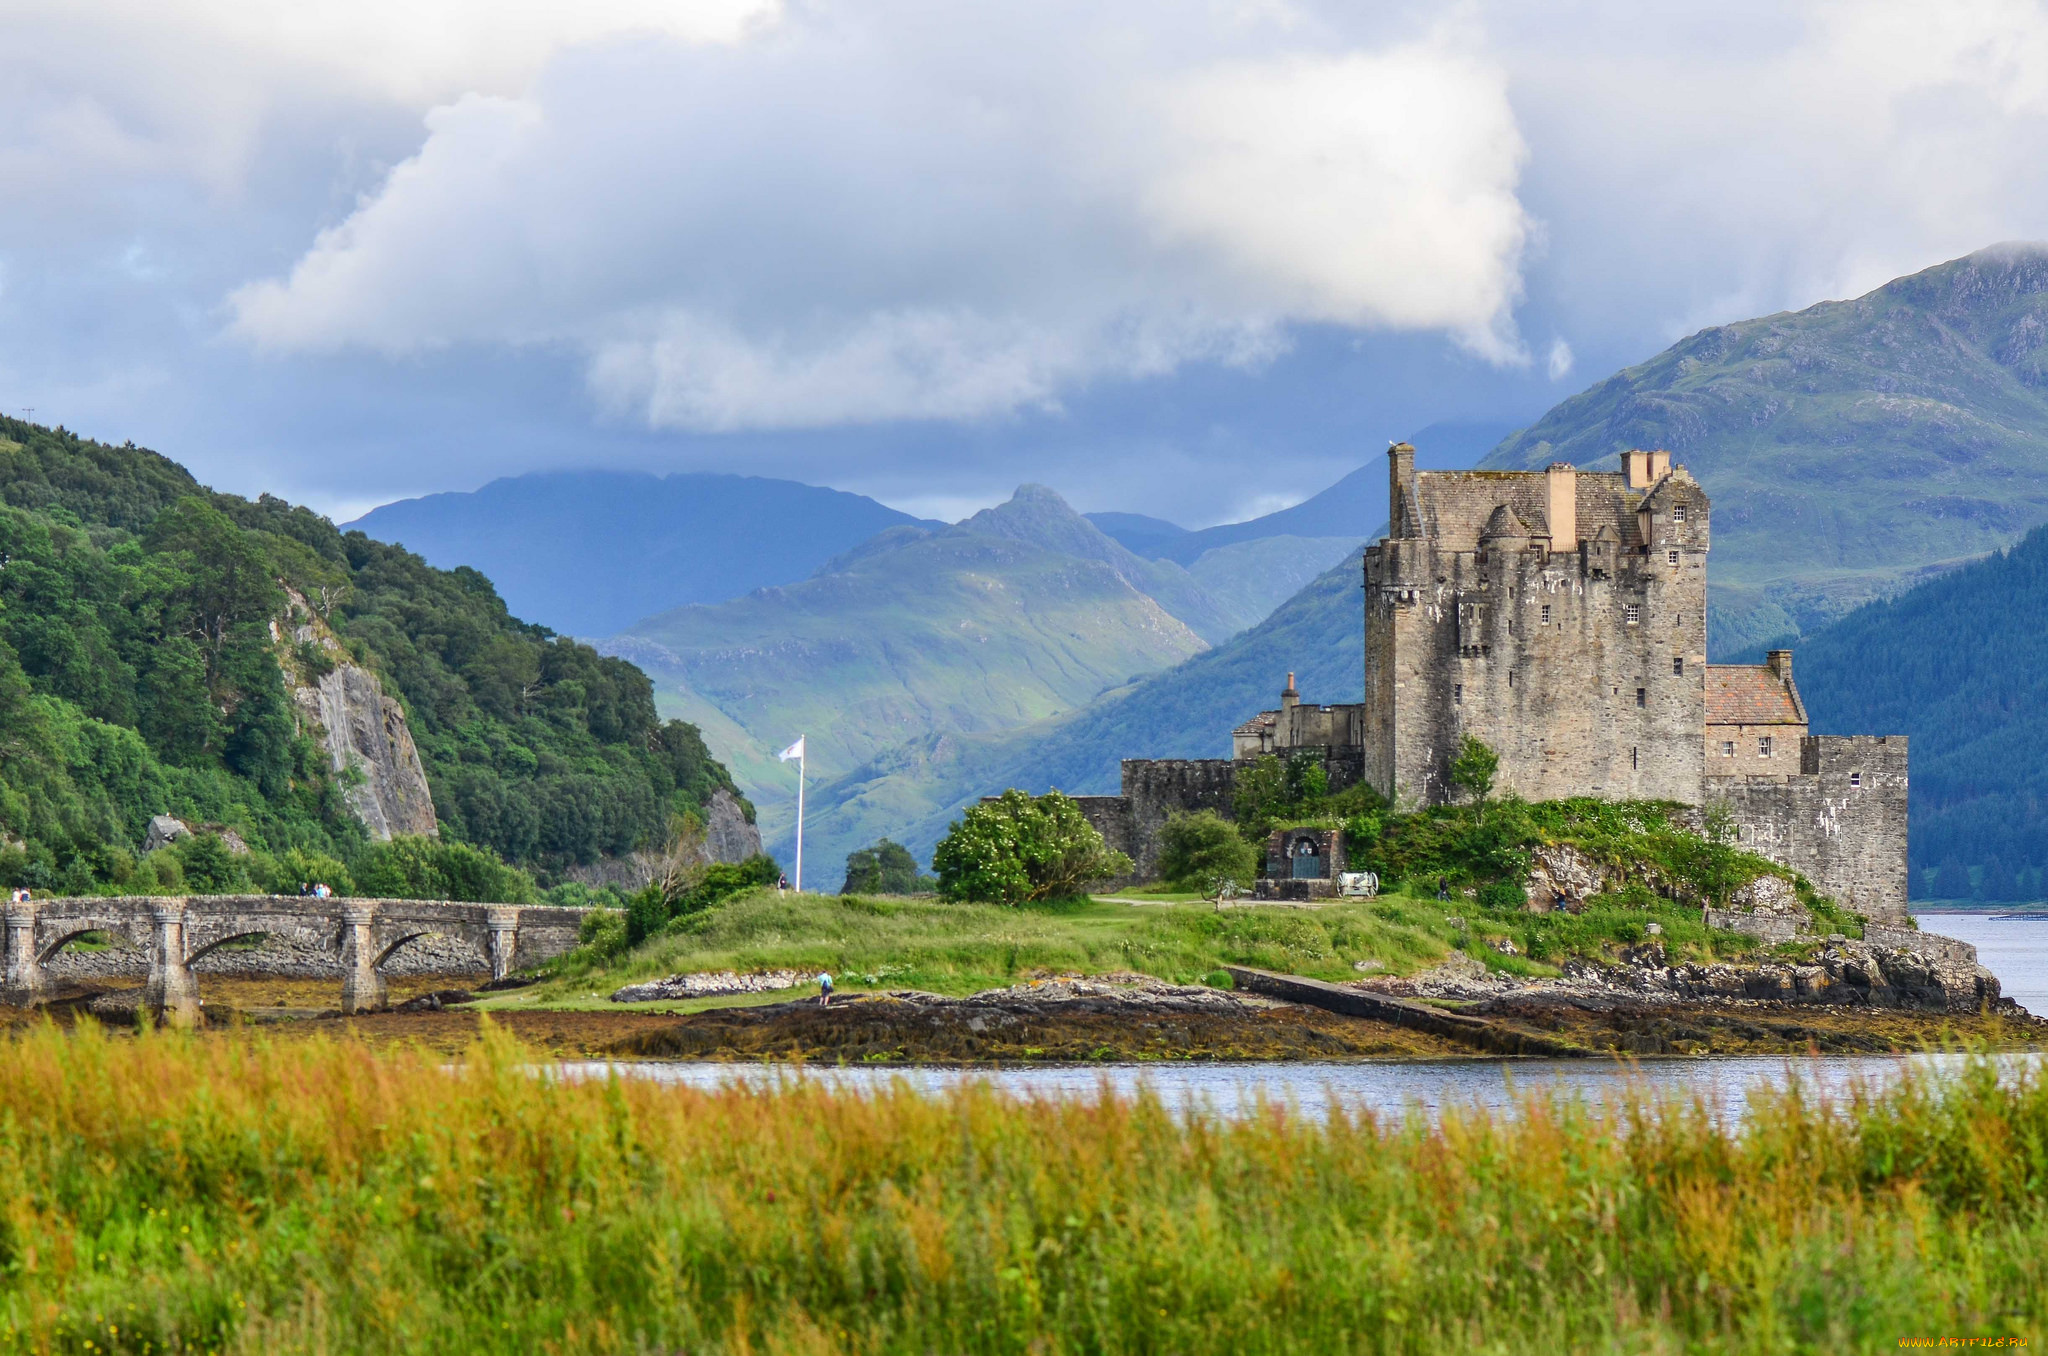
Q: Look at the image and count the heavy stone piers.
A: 4